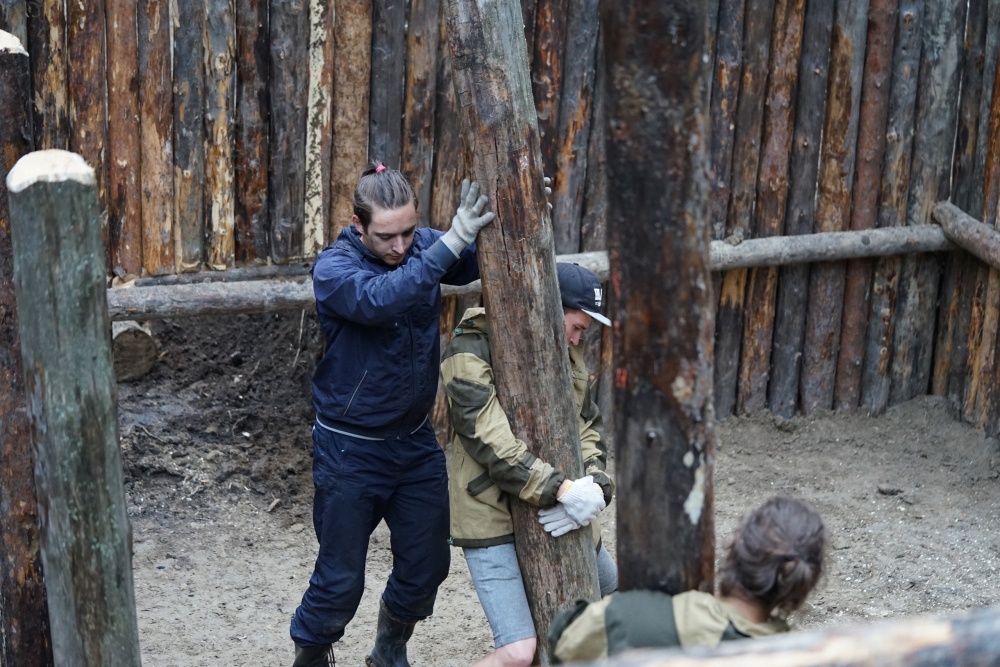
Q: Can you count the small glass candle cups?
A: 0